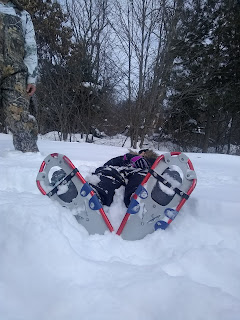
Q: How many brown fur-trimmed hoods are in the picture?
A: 1